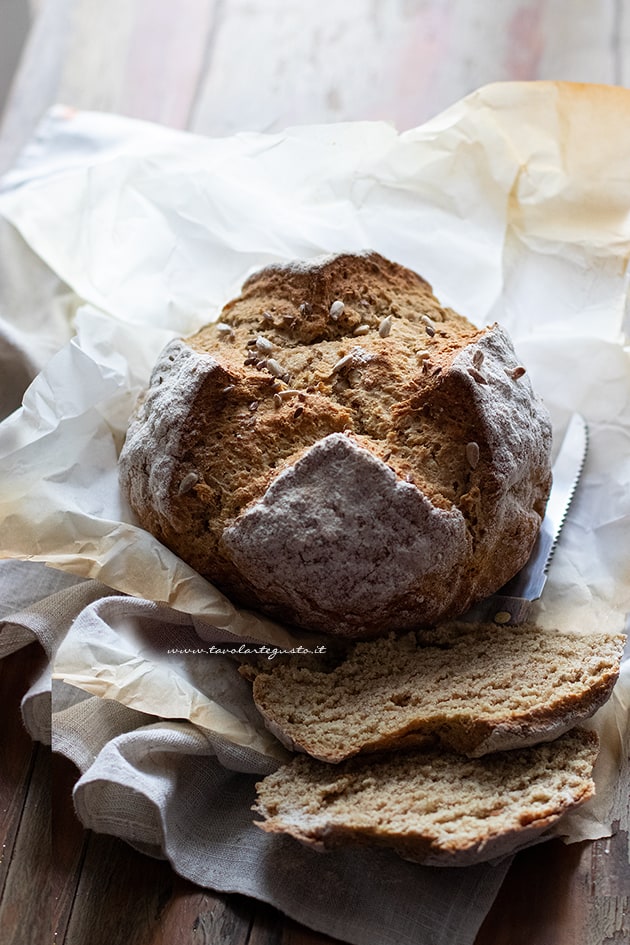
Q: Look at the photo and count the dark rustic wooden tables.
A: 1